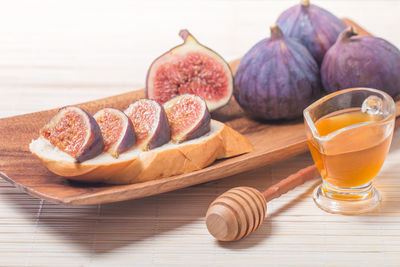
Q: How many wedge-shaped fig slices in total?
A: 4